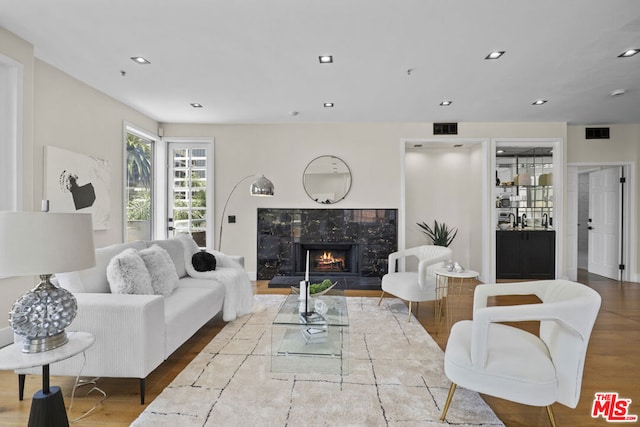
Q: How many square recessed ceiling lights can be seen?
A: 8